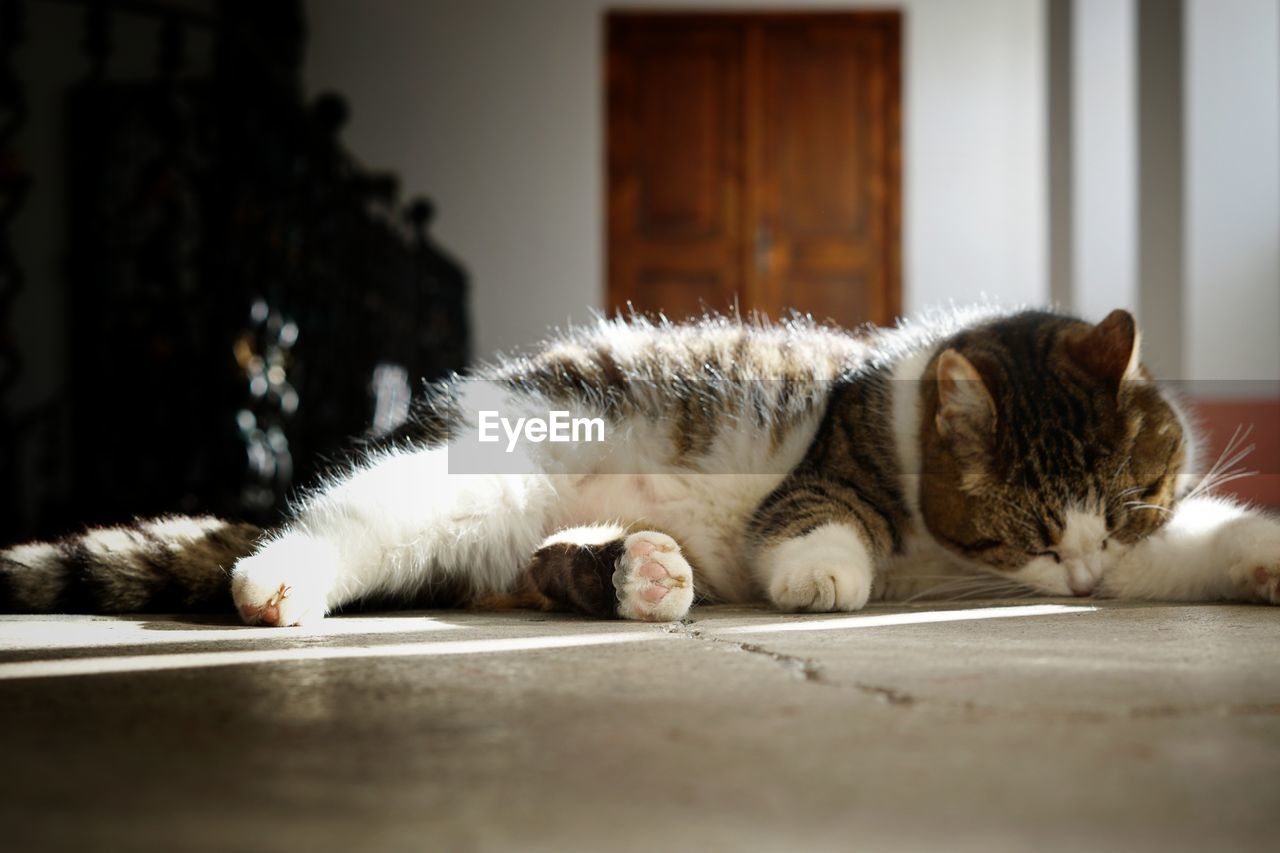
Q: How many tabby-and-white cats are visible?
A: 1